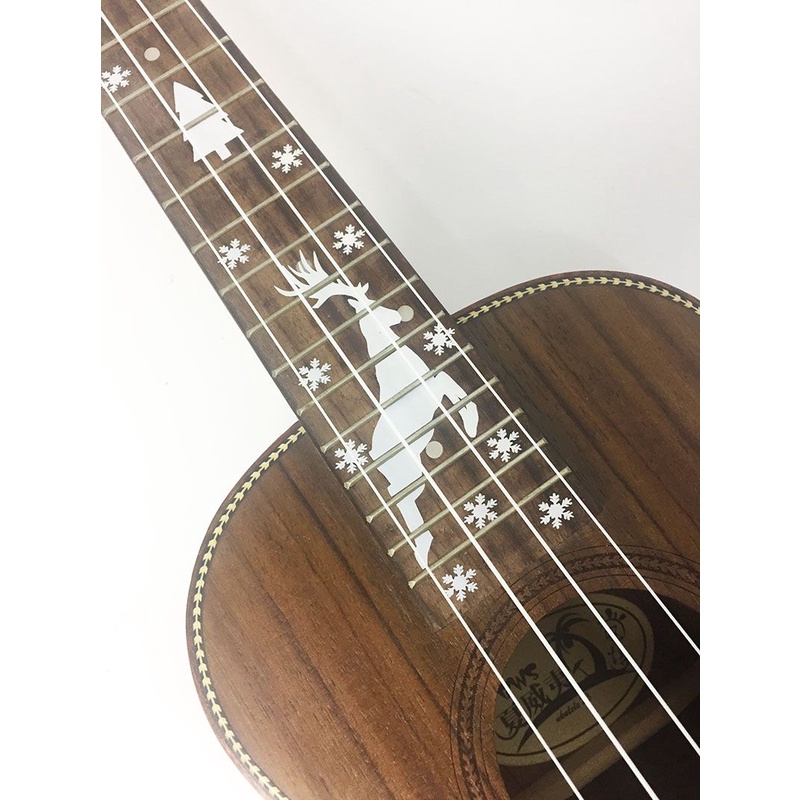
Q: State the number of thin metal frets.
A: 14